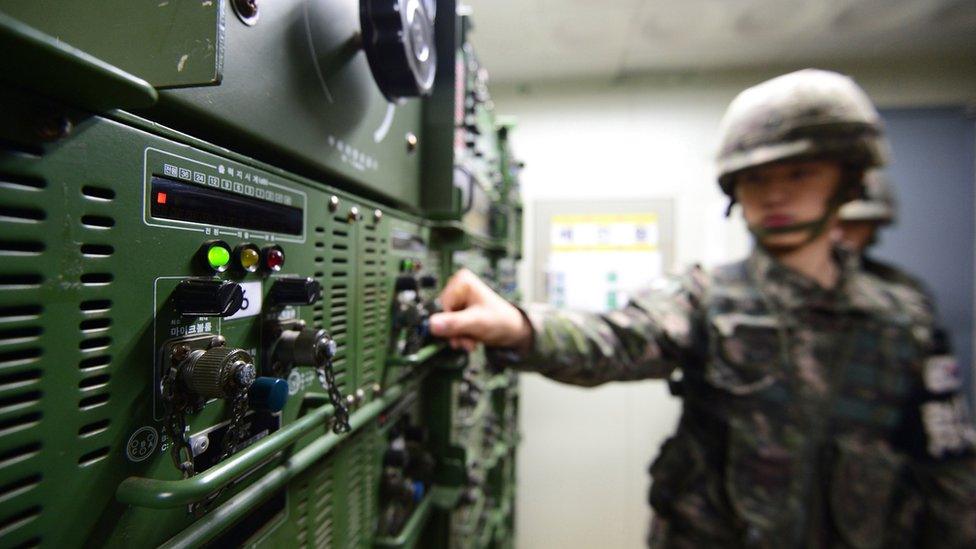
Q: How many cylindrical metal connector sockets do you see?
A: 2